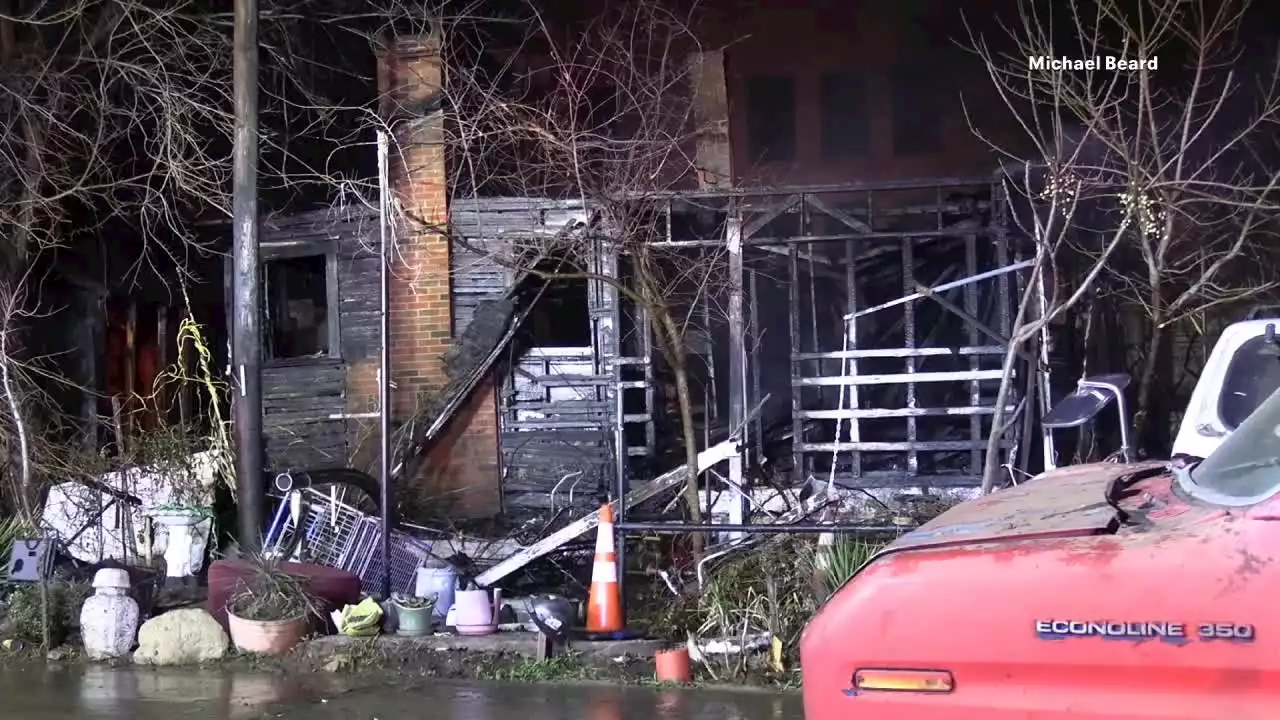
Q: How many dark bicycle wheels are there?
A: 1